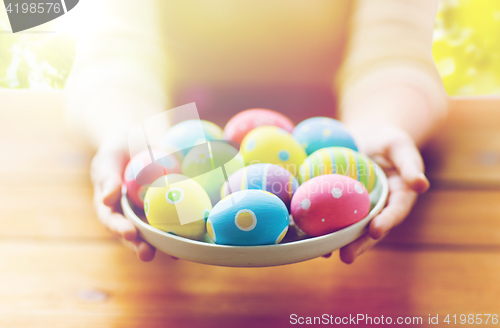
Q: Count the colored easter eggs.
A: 11